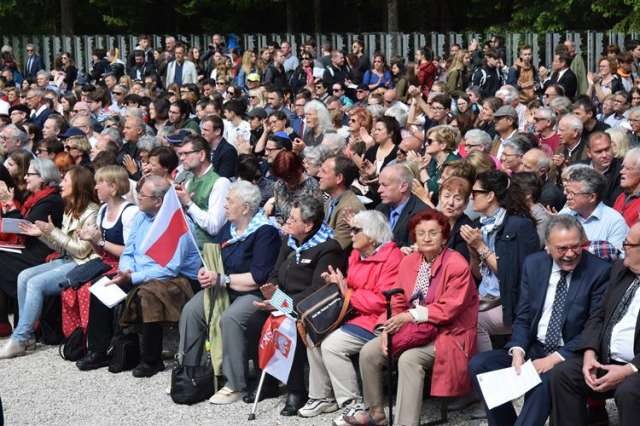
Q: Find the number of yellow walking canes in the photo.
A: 0